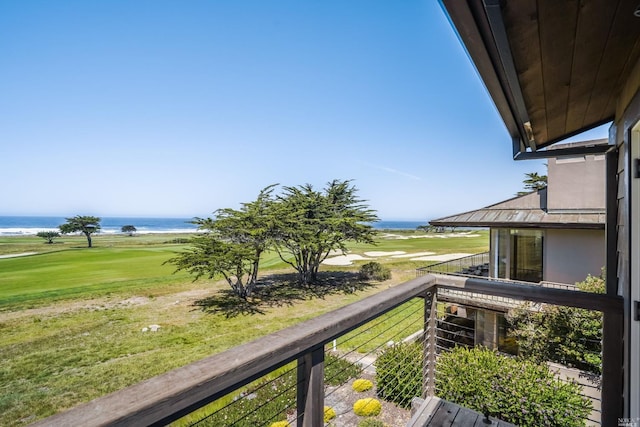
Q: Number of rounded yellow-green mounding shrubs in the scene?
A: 4